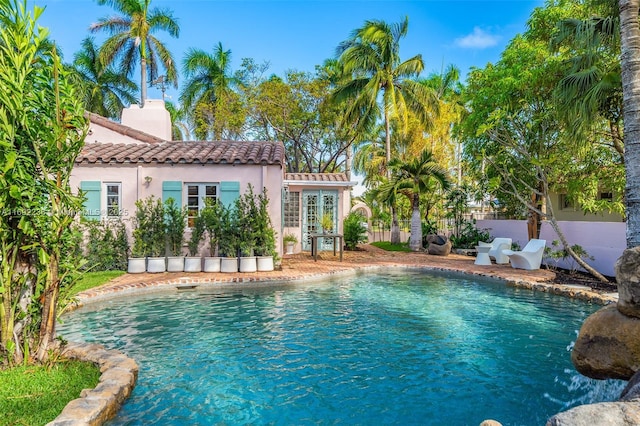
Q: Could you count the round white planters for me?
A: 8